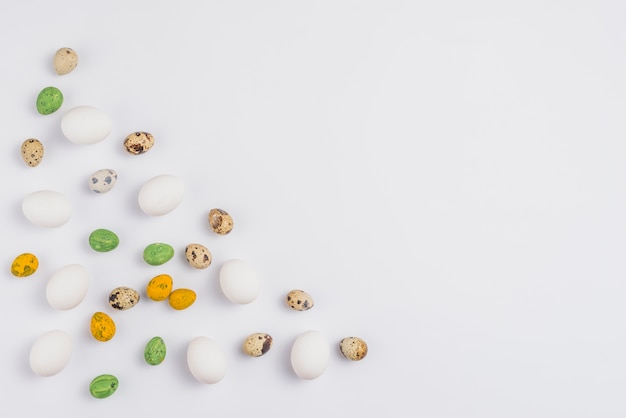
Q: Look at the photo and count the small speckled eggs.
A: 10